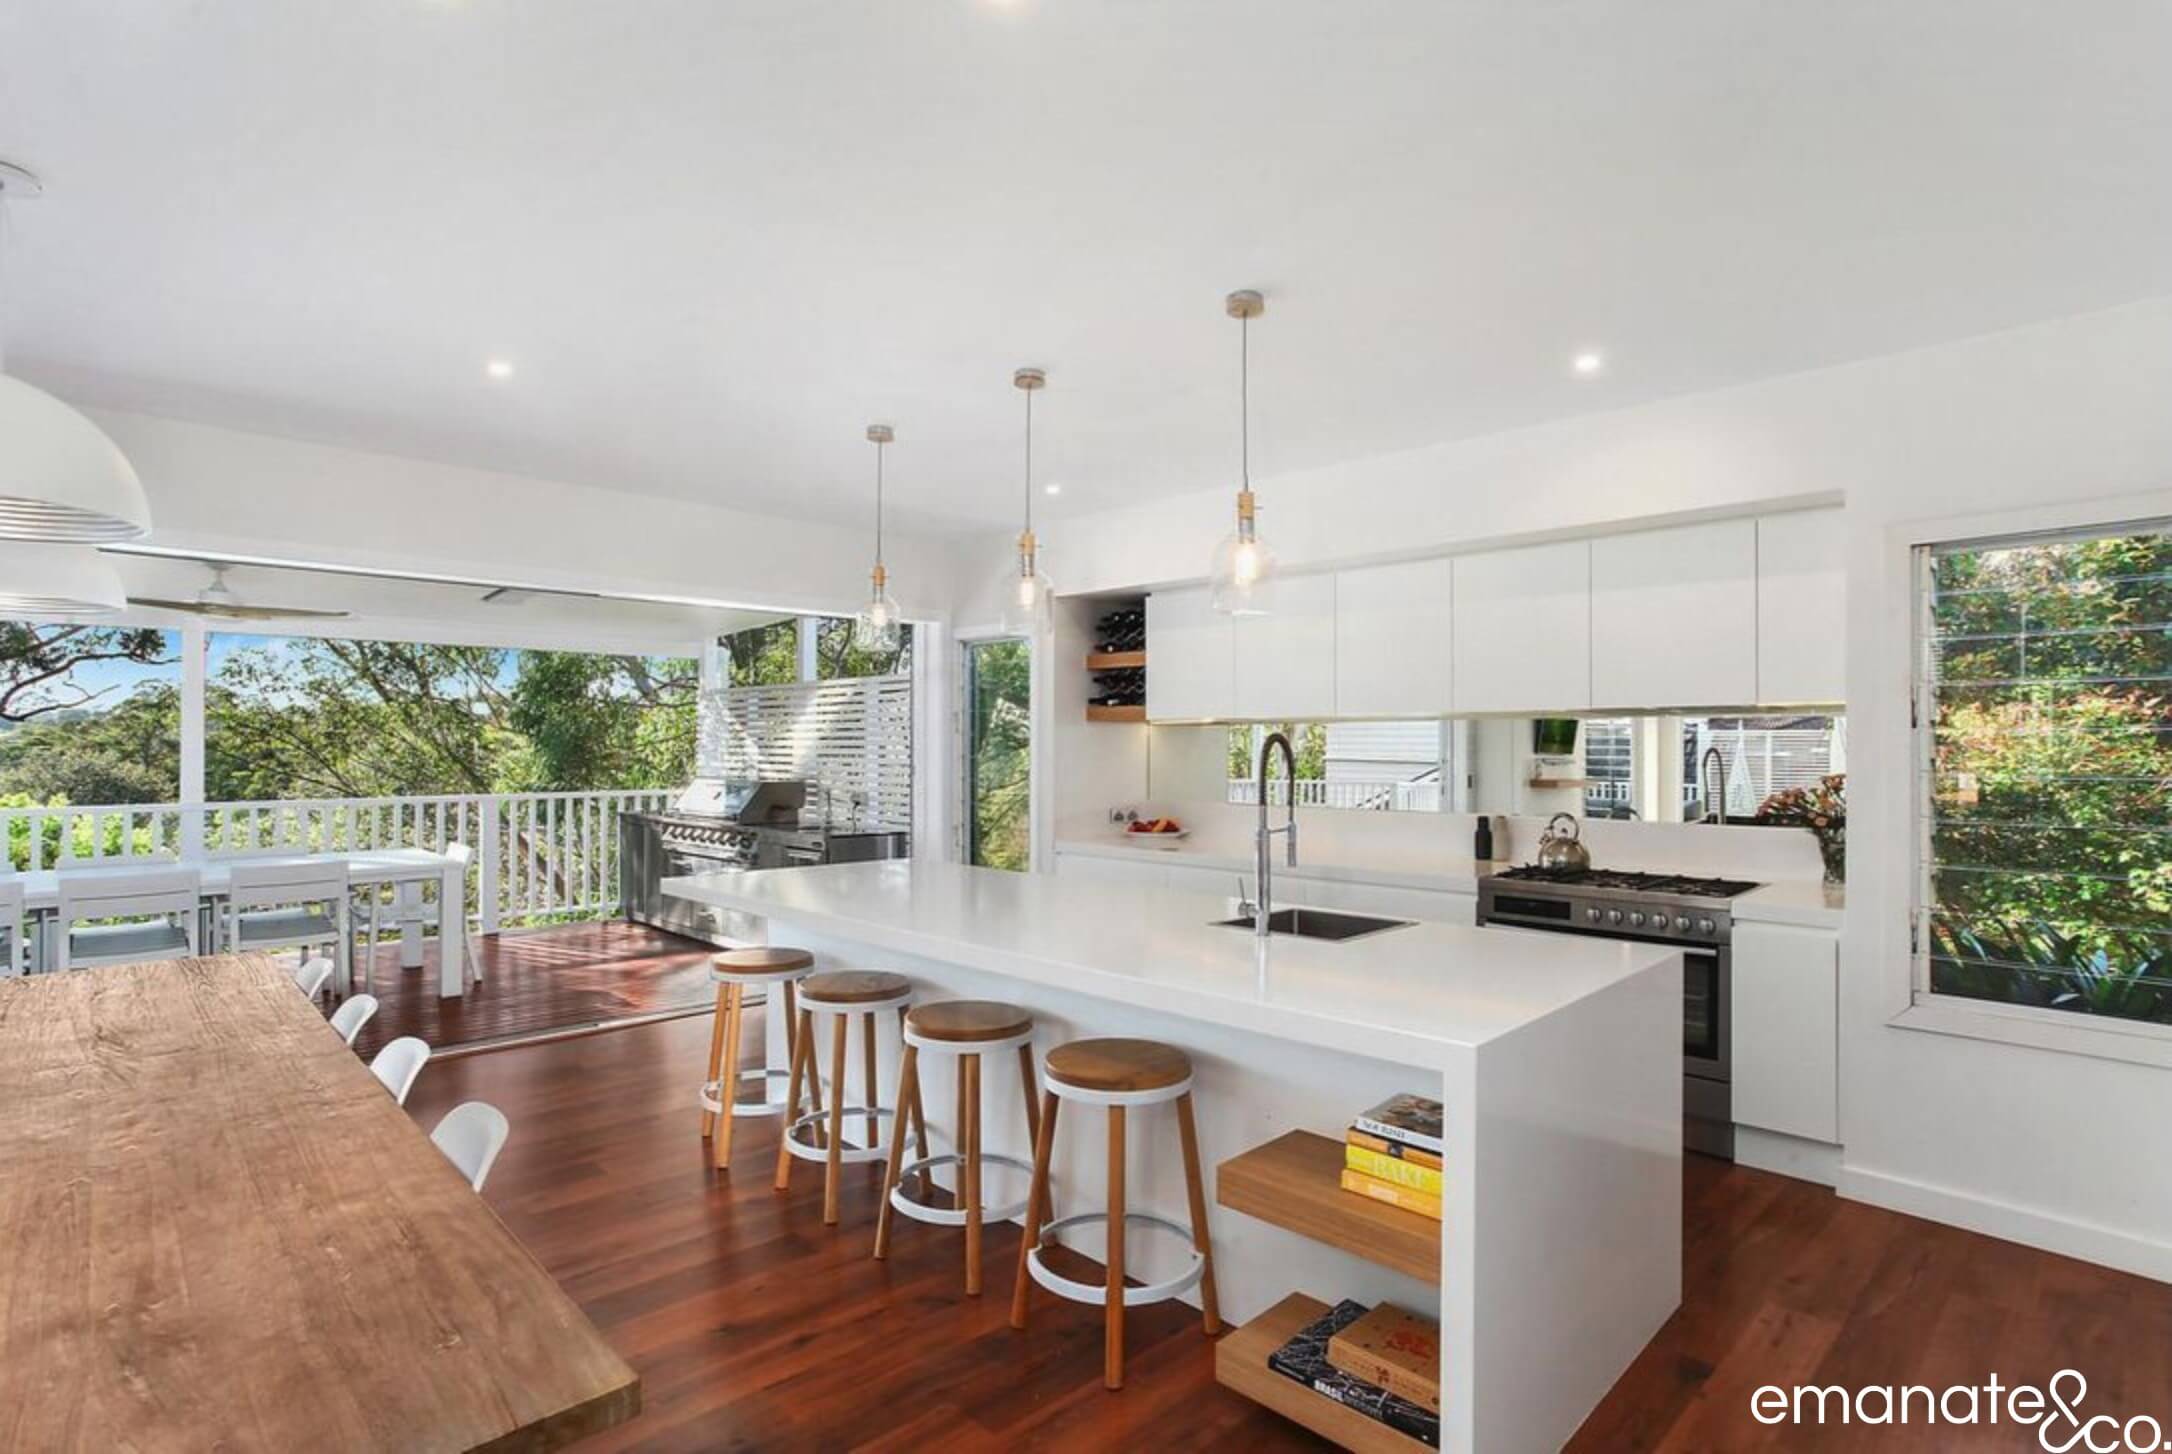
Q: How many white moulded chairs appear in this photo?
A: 4